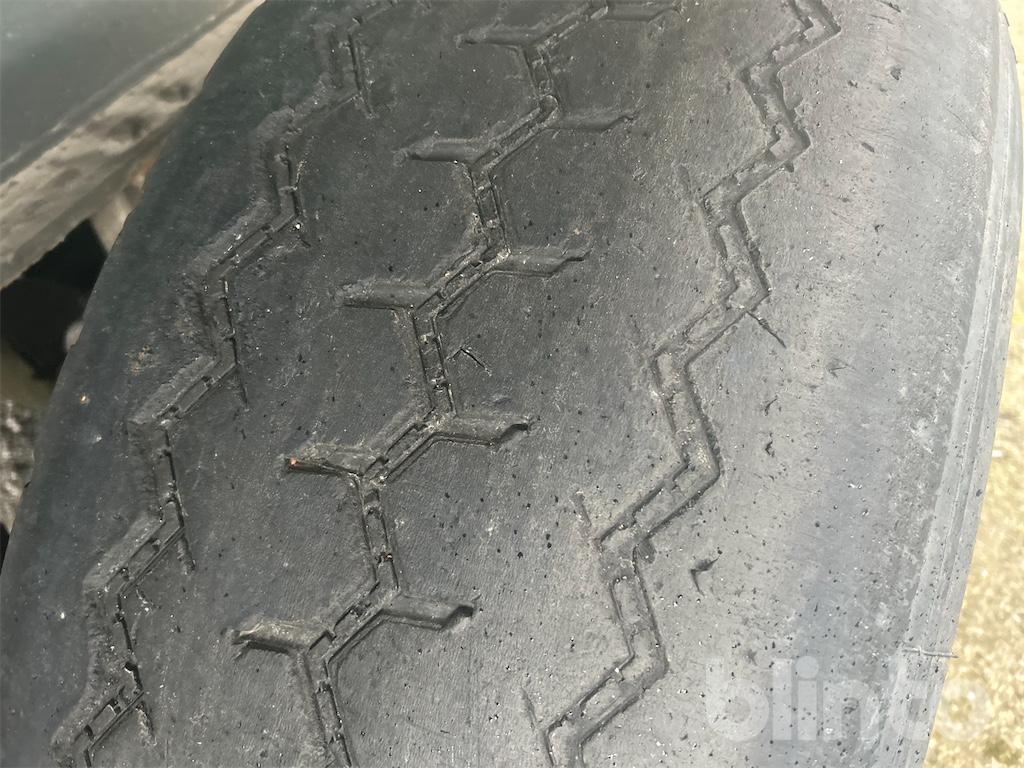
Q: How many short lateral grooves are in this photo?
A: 10